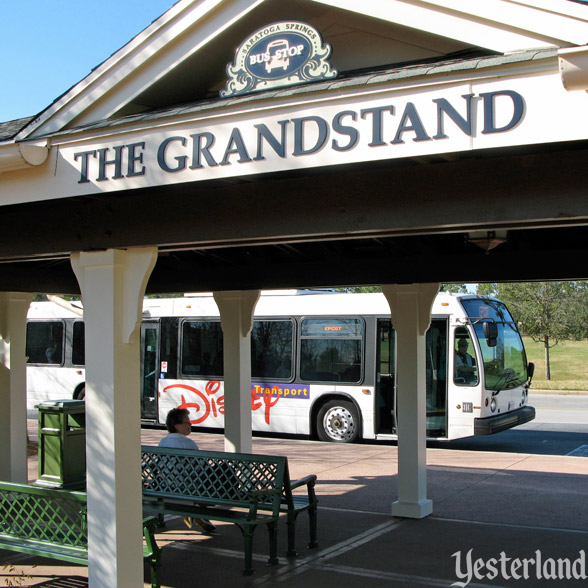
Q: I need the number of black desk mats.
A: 0